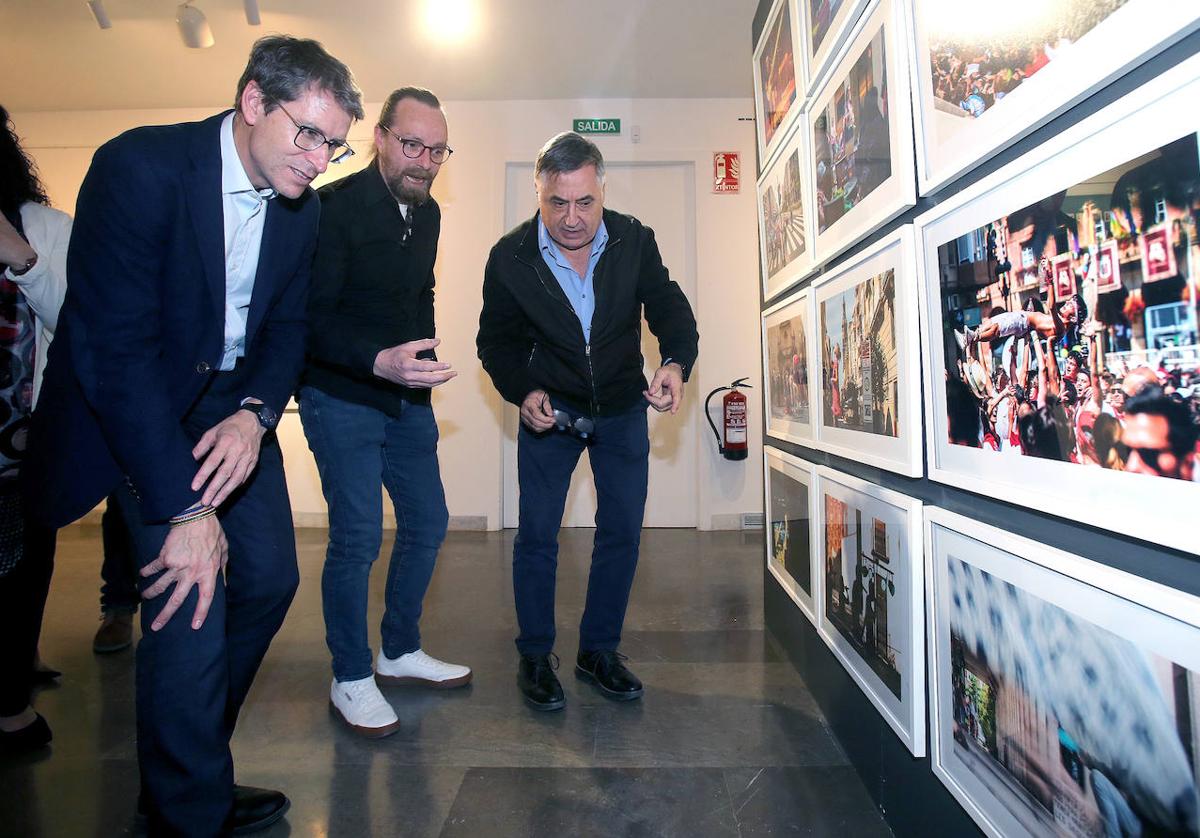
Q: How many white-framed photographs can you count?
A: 11